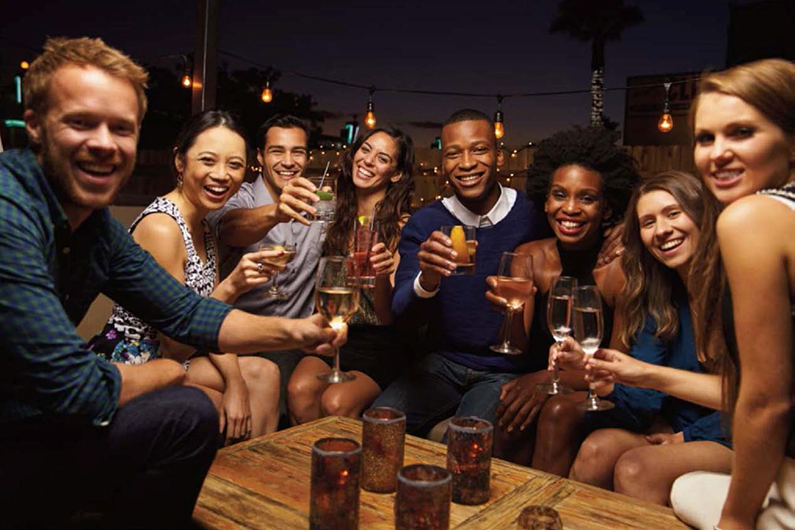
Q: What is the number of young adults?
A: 8